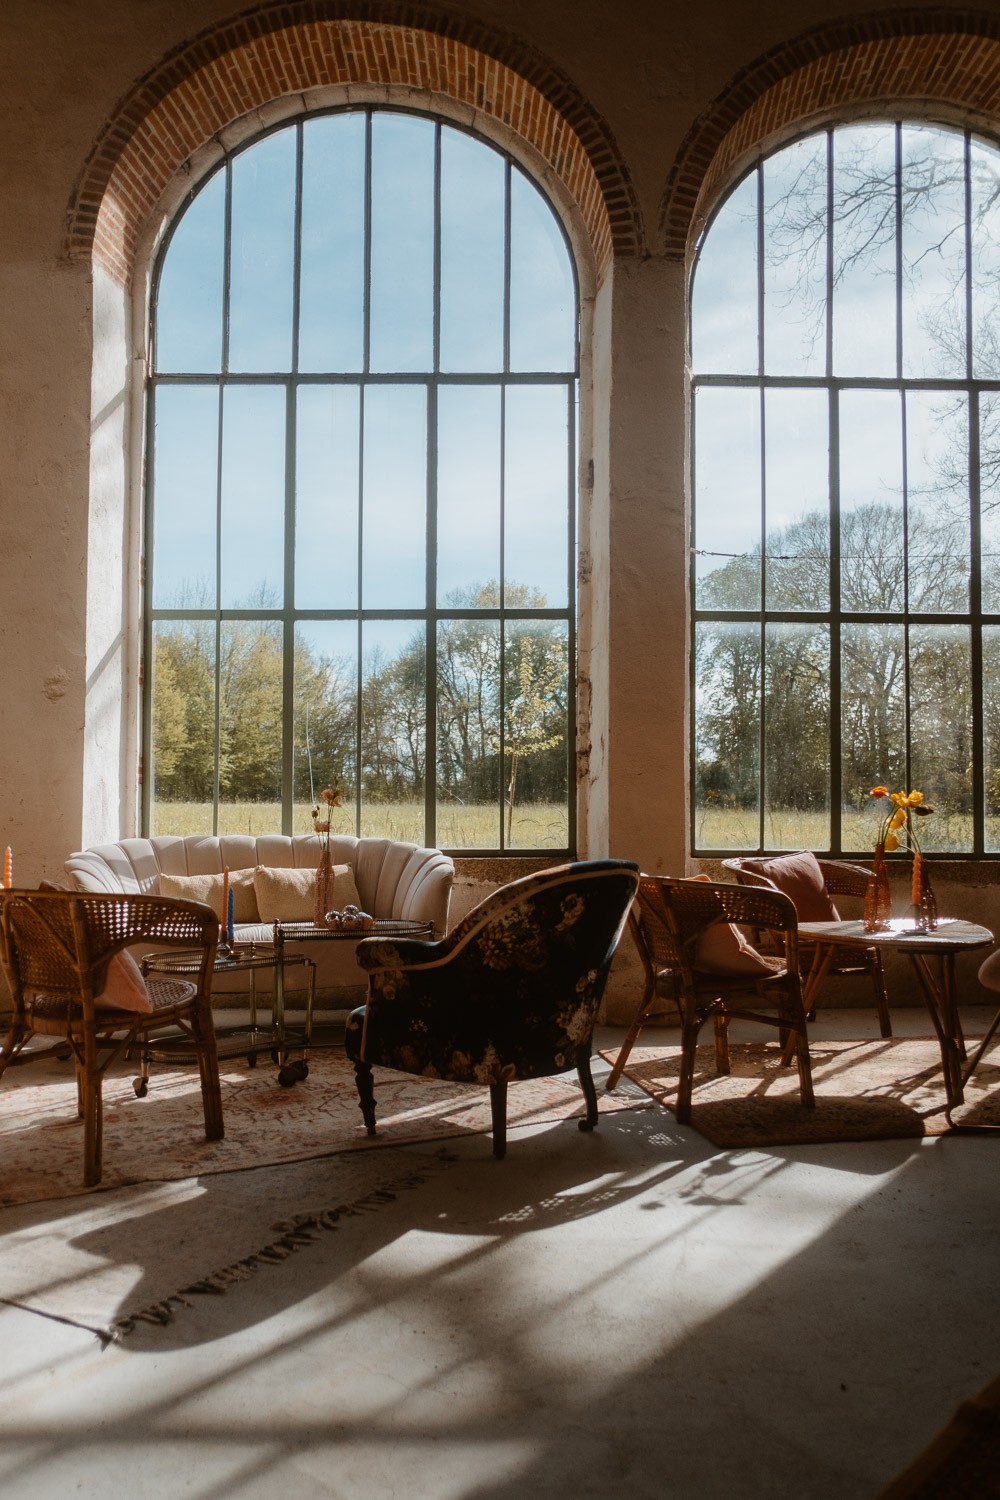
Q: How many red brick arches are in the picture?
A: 2